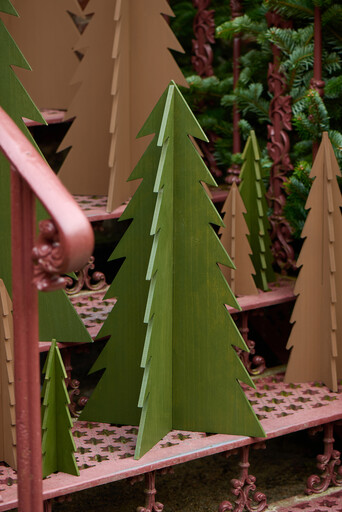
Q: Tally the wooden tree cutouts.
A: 9